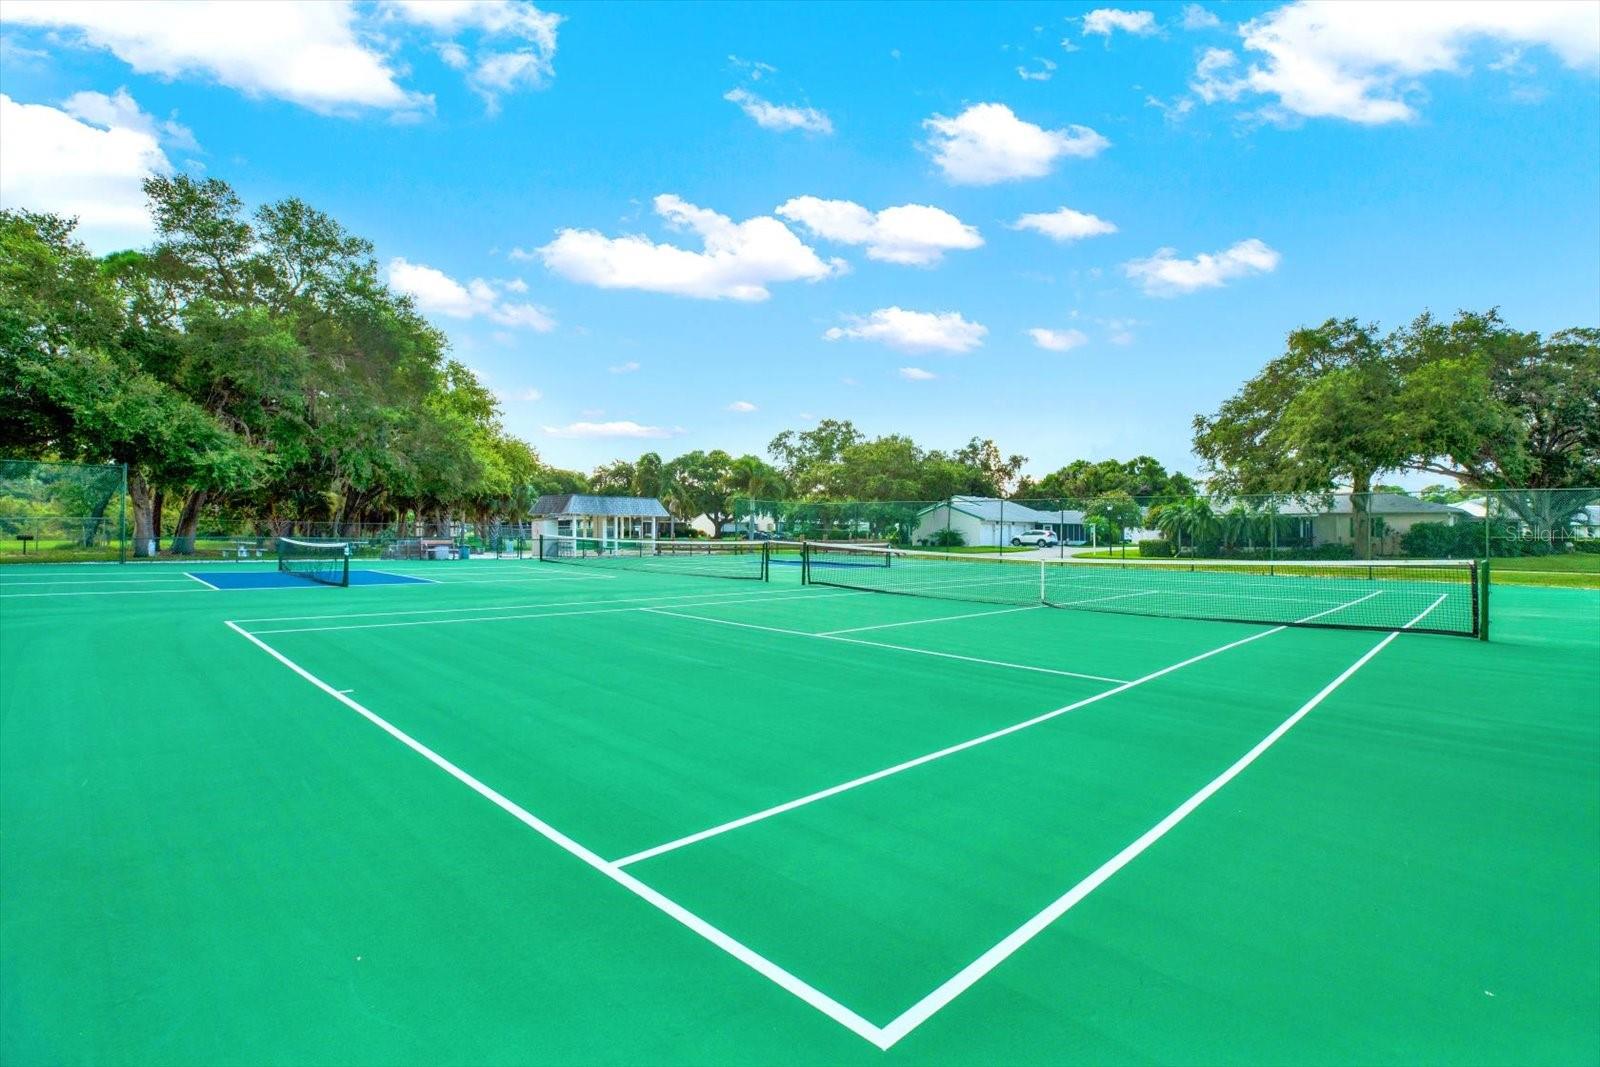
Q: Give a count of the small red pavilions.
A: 0